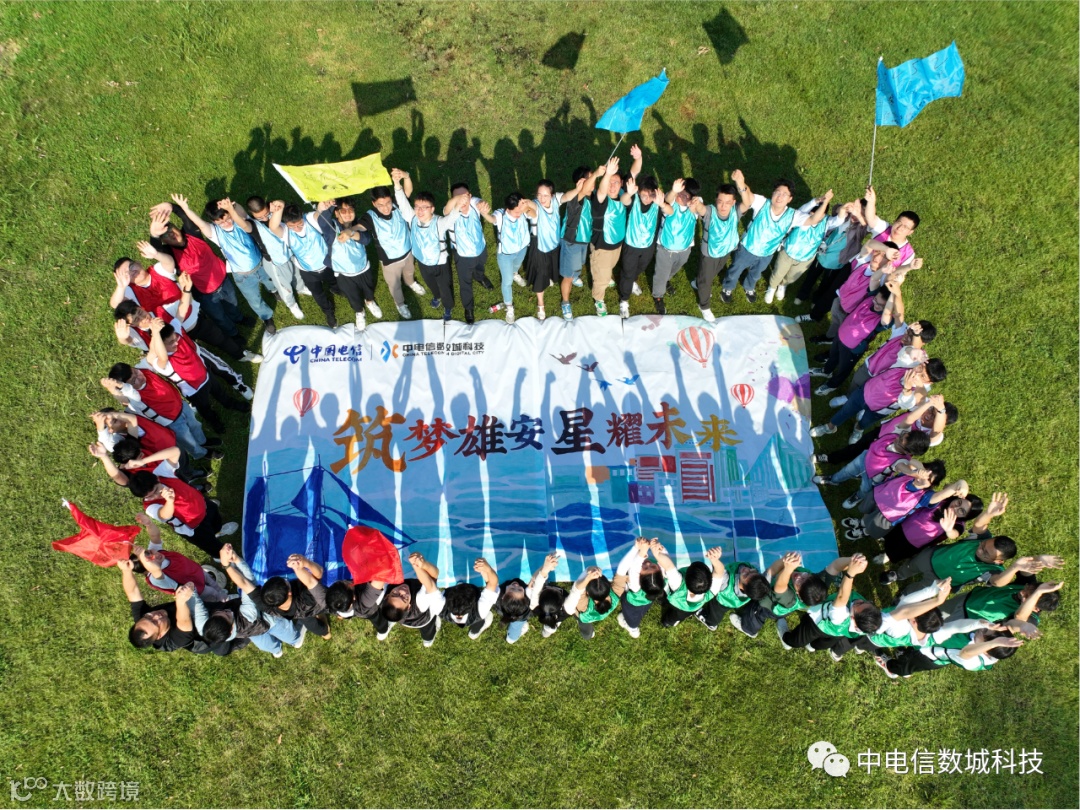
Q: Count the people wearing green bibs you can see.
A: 10